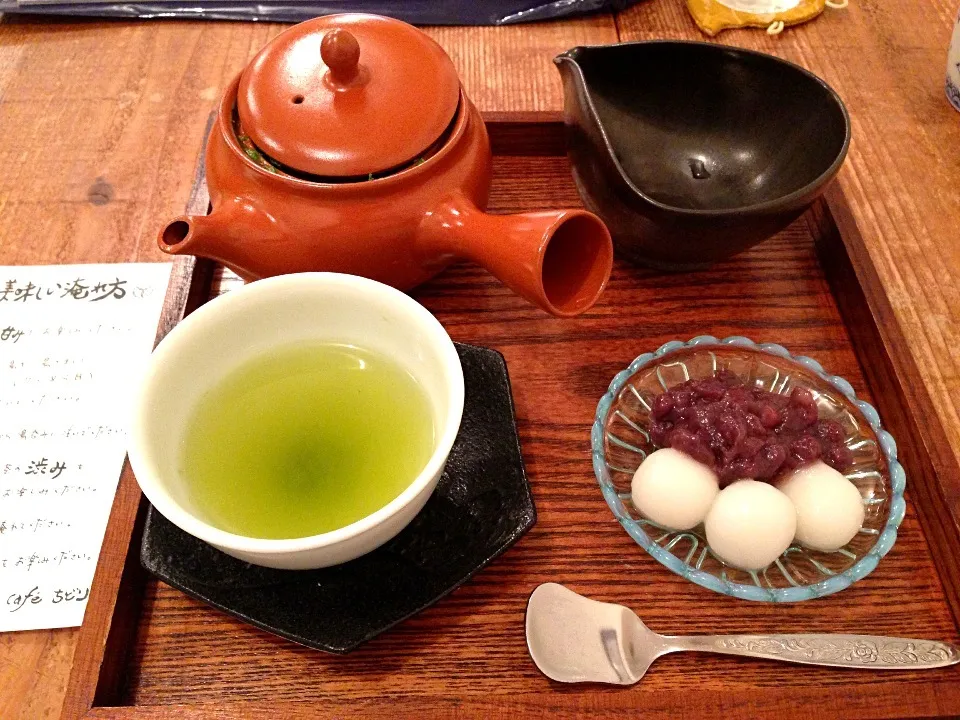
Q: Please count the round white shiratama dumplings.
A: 3